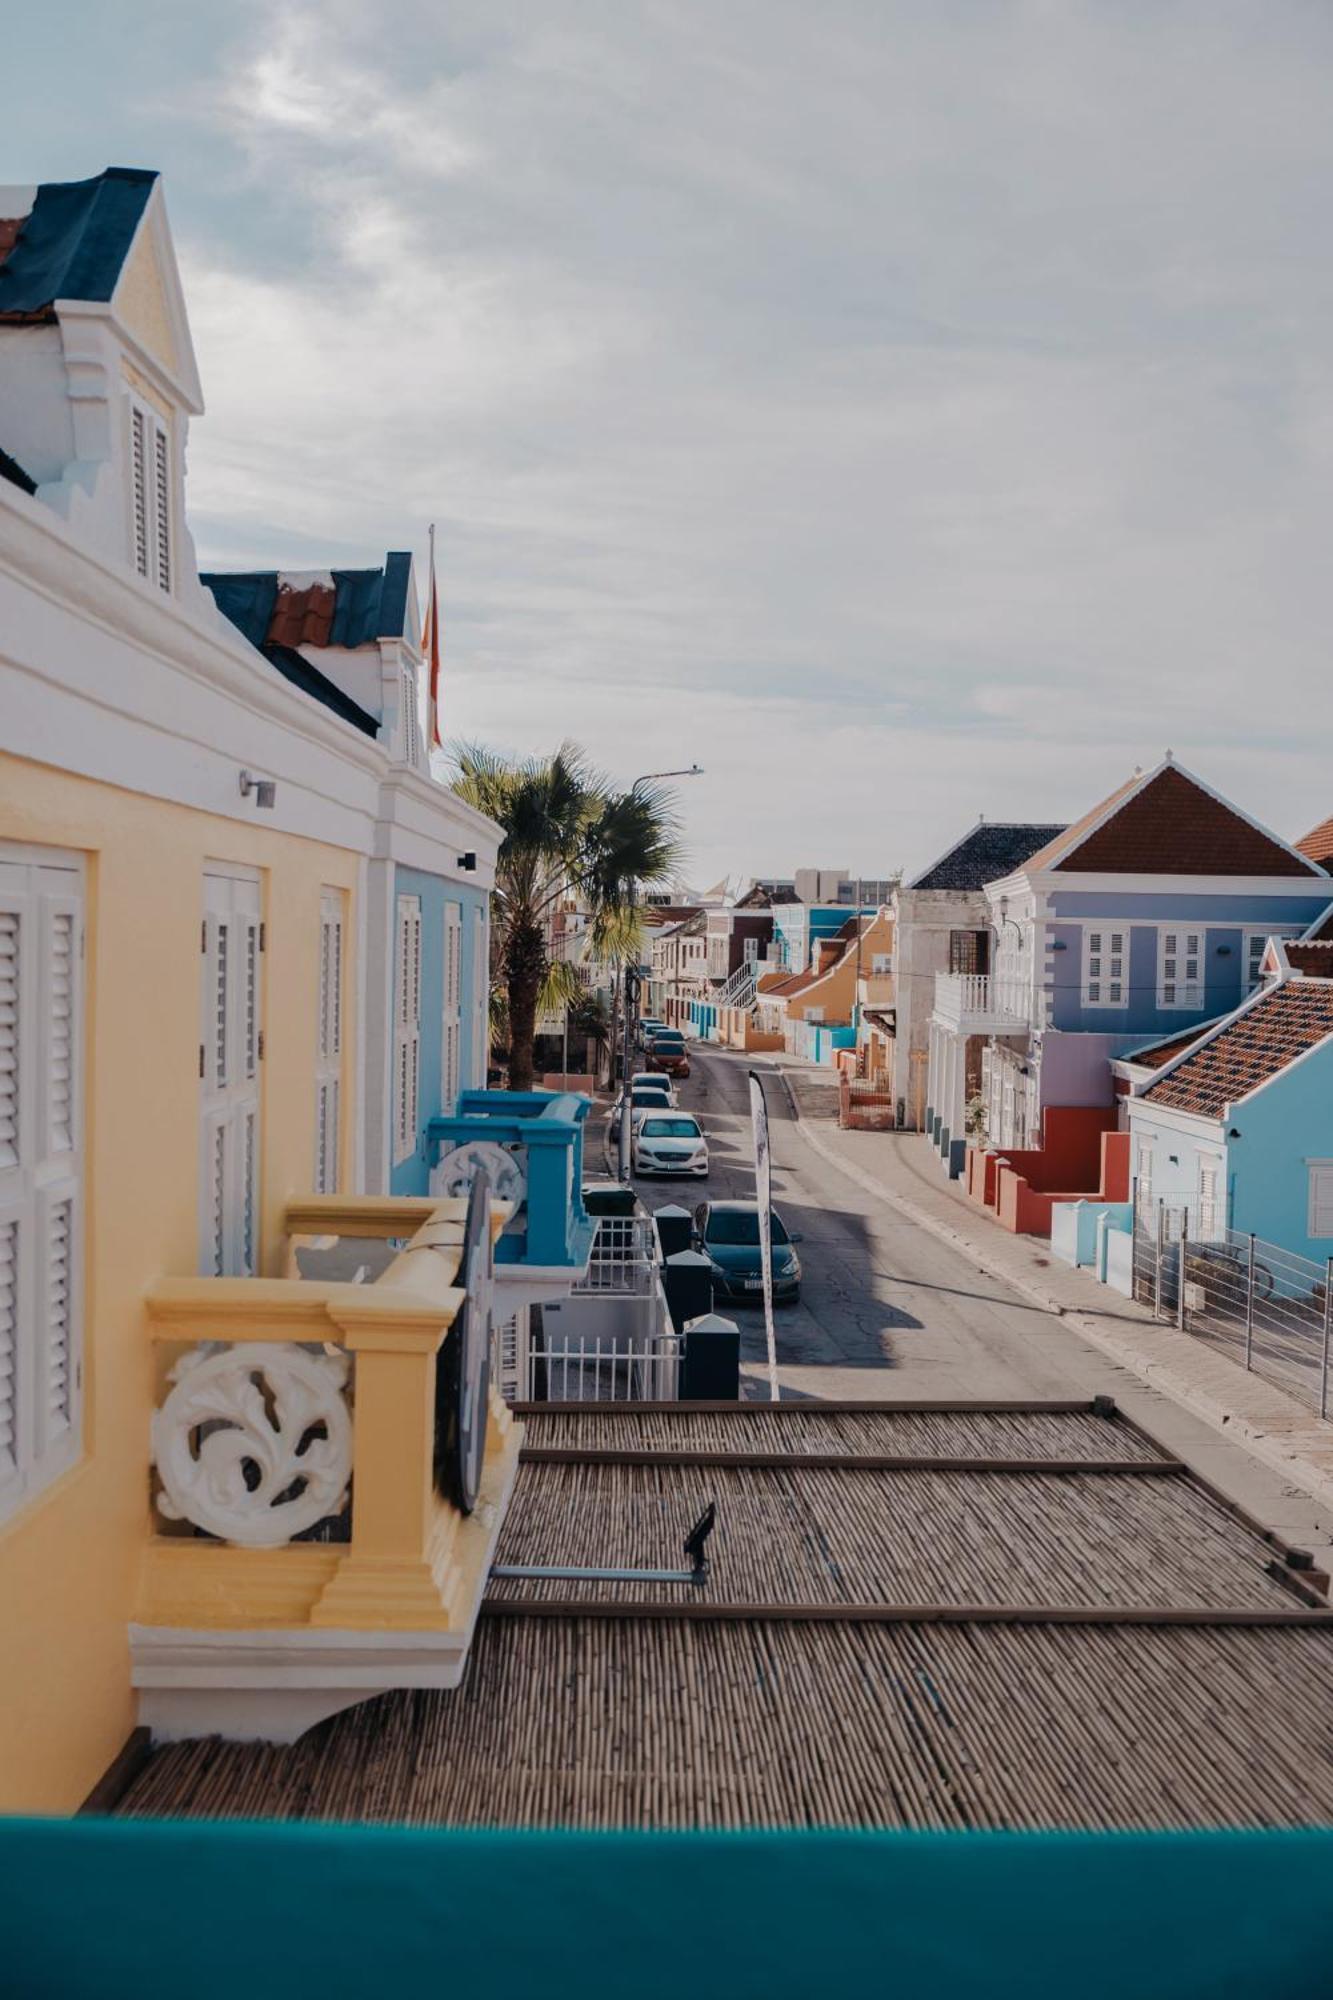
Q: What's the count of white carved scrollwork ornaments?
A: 2